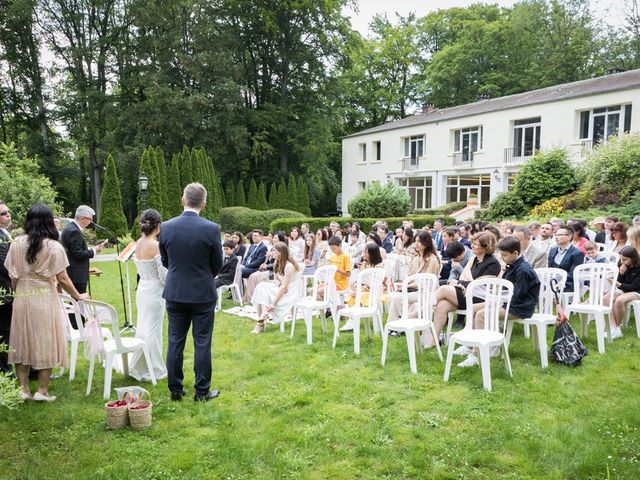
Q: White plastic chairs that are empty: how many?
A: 7